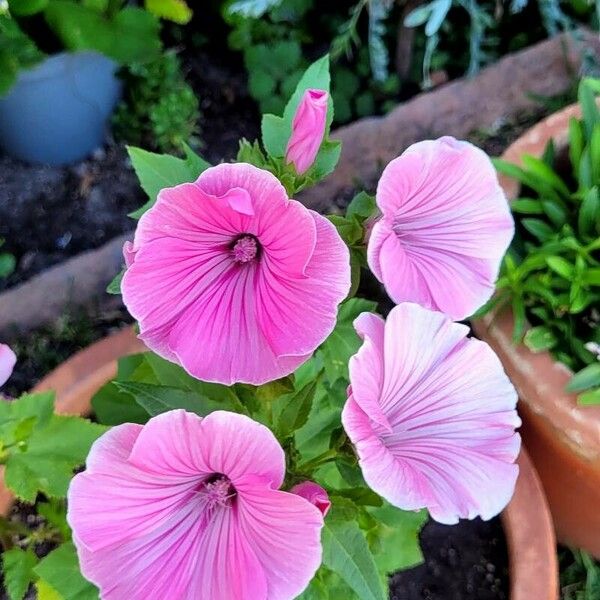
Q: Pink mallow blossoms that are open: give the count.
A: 4